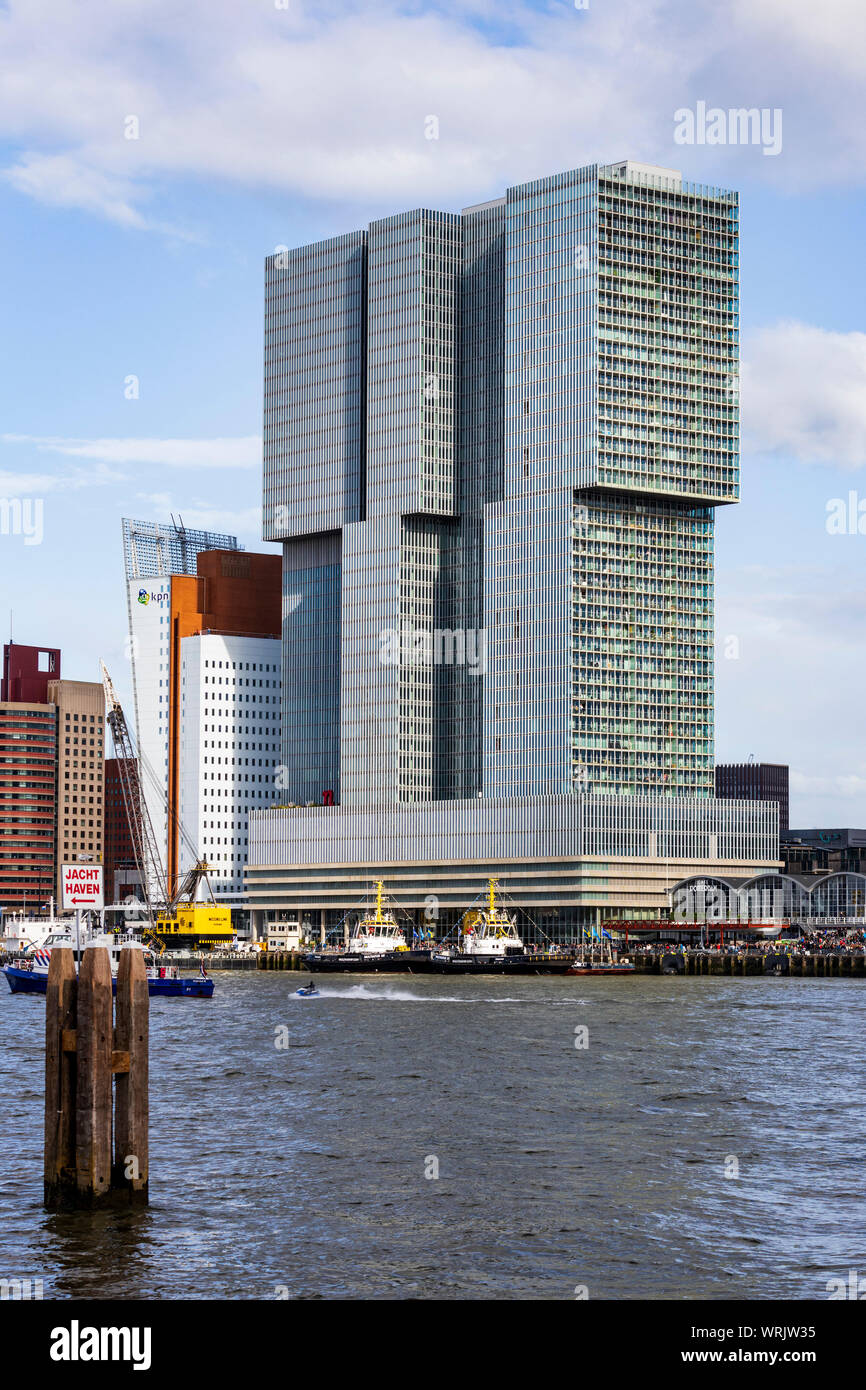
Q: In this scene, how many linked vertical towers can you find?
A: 3